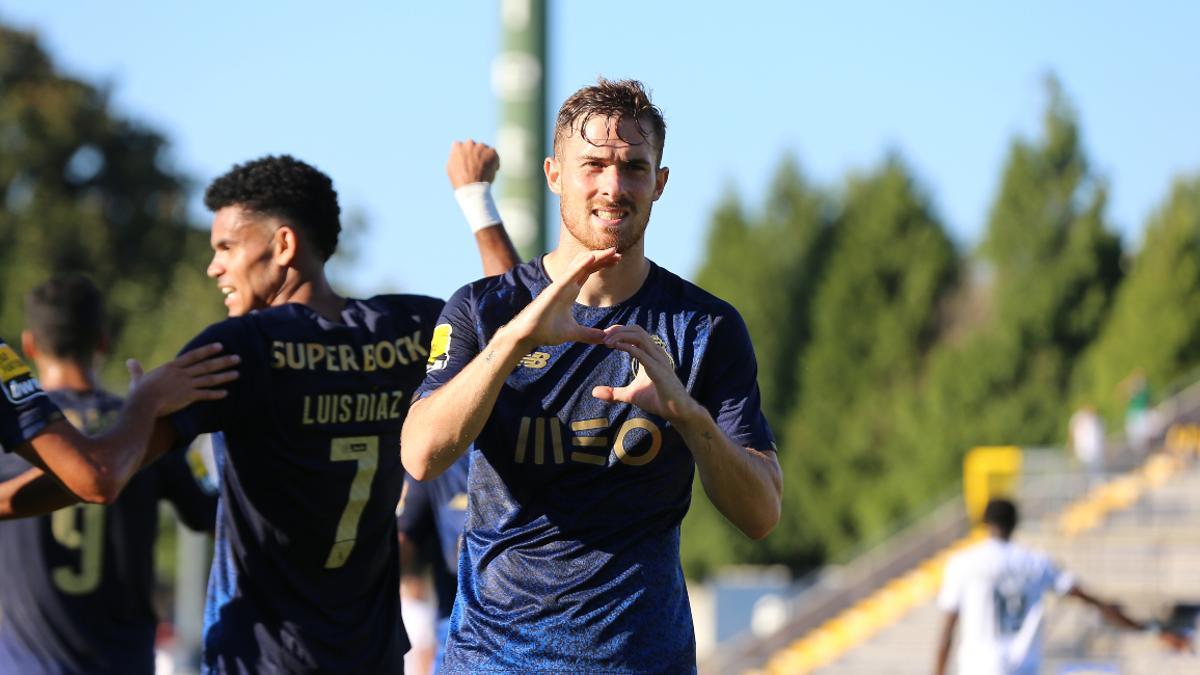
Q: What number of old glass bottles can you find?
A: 0